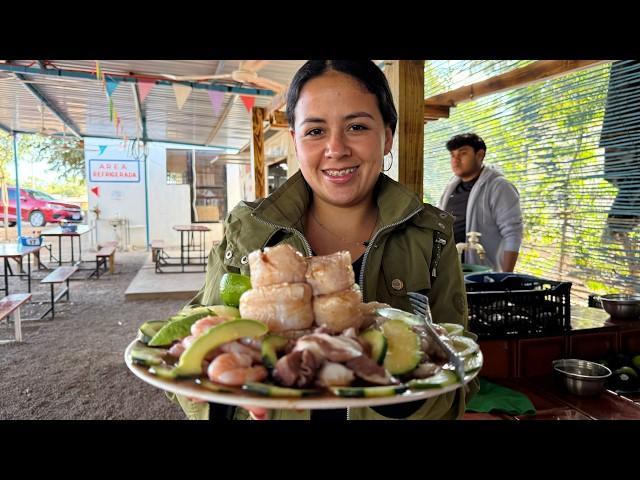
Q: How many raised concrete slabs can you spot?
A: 1